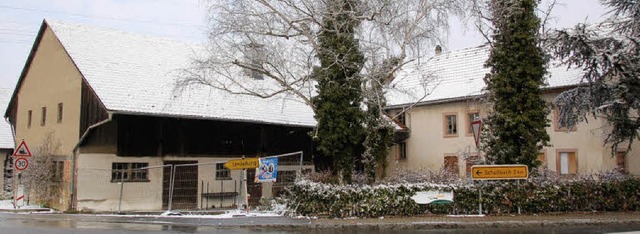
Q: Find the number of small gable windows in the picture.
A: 3